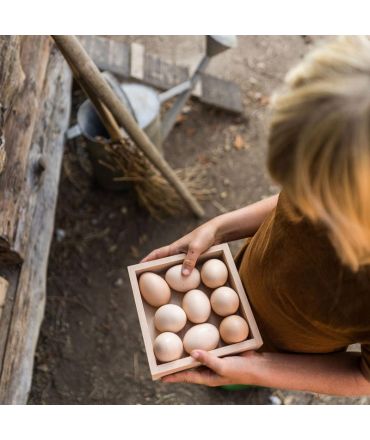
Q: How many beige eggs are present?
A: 9